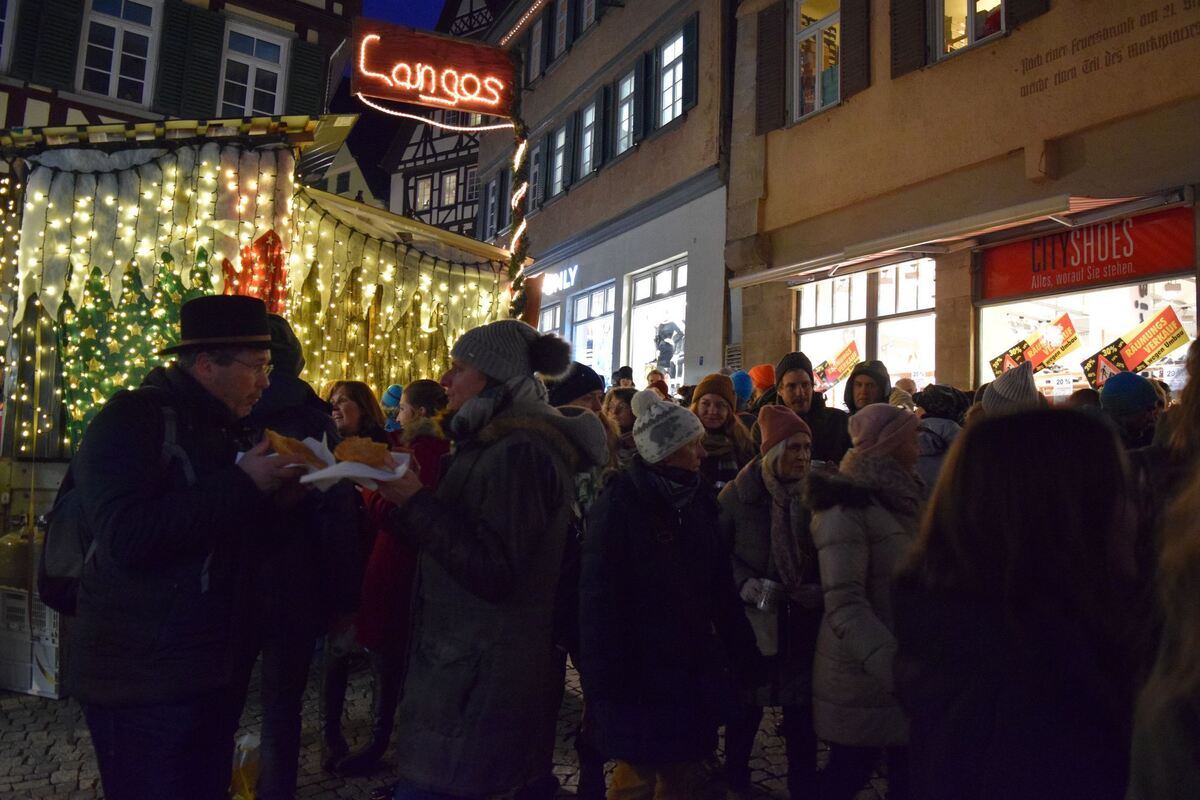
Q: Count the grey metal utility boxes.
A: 1